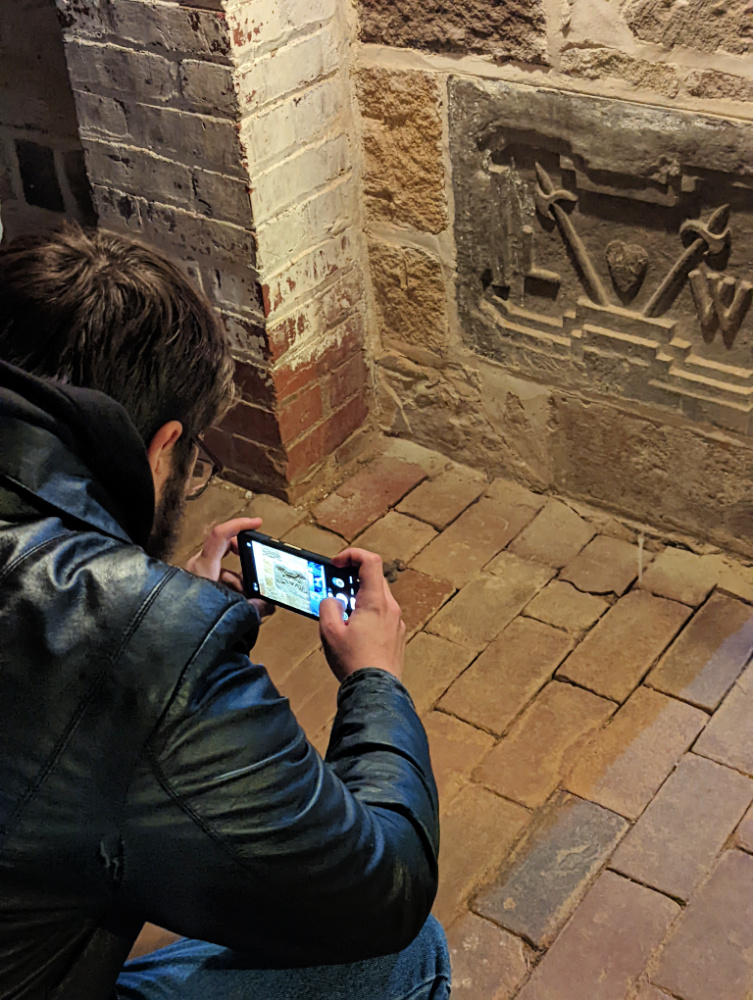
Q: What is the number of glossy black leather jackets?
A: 1